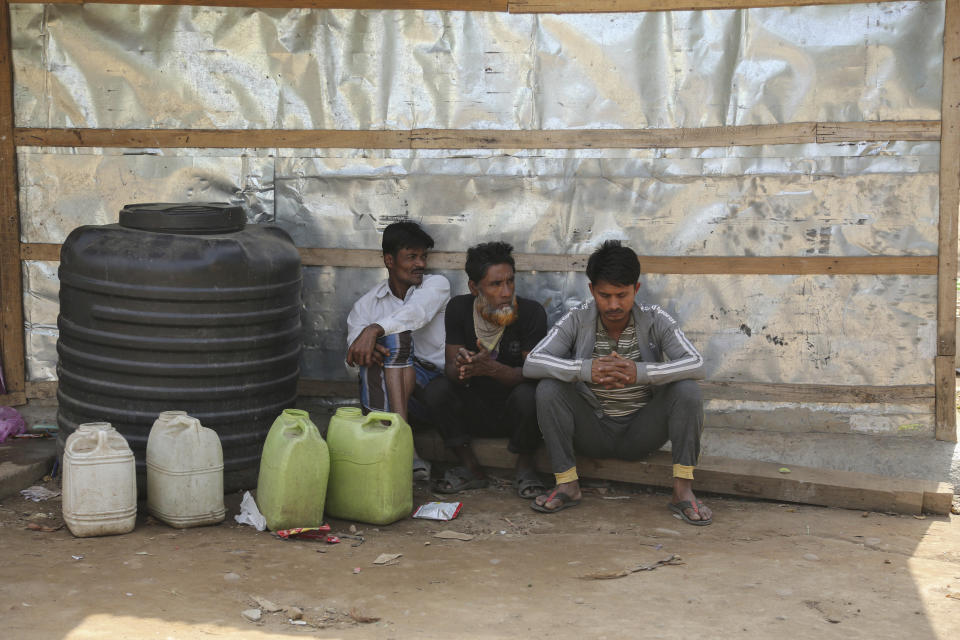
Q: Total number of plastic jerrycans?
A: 4